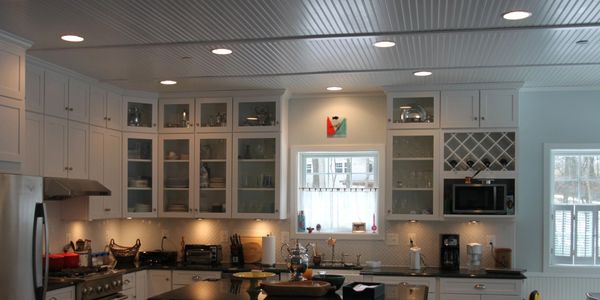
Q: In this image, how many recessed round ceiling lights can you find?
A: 7